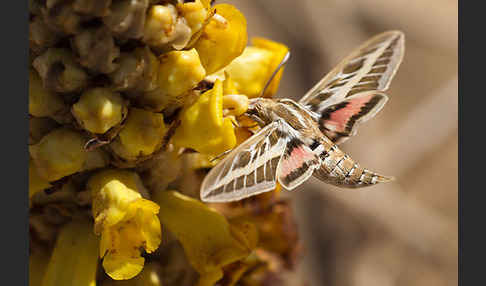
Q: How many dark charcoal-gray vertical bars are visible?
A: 2